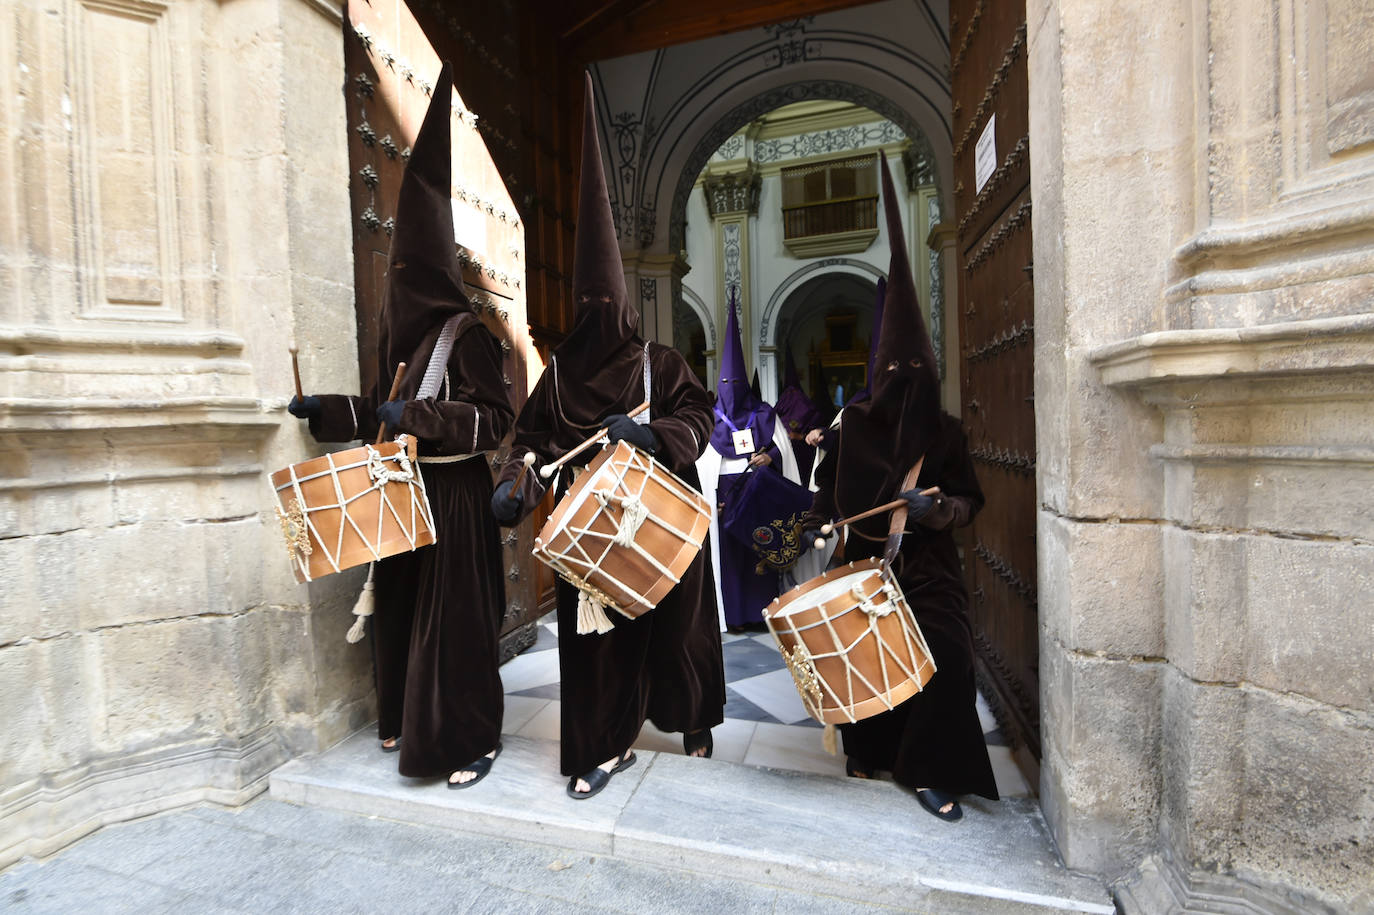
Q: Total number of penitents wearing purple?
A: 3